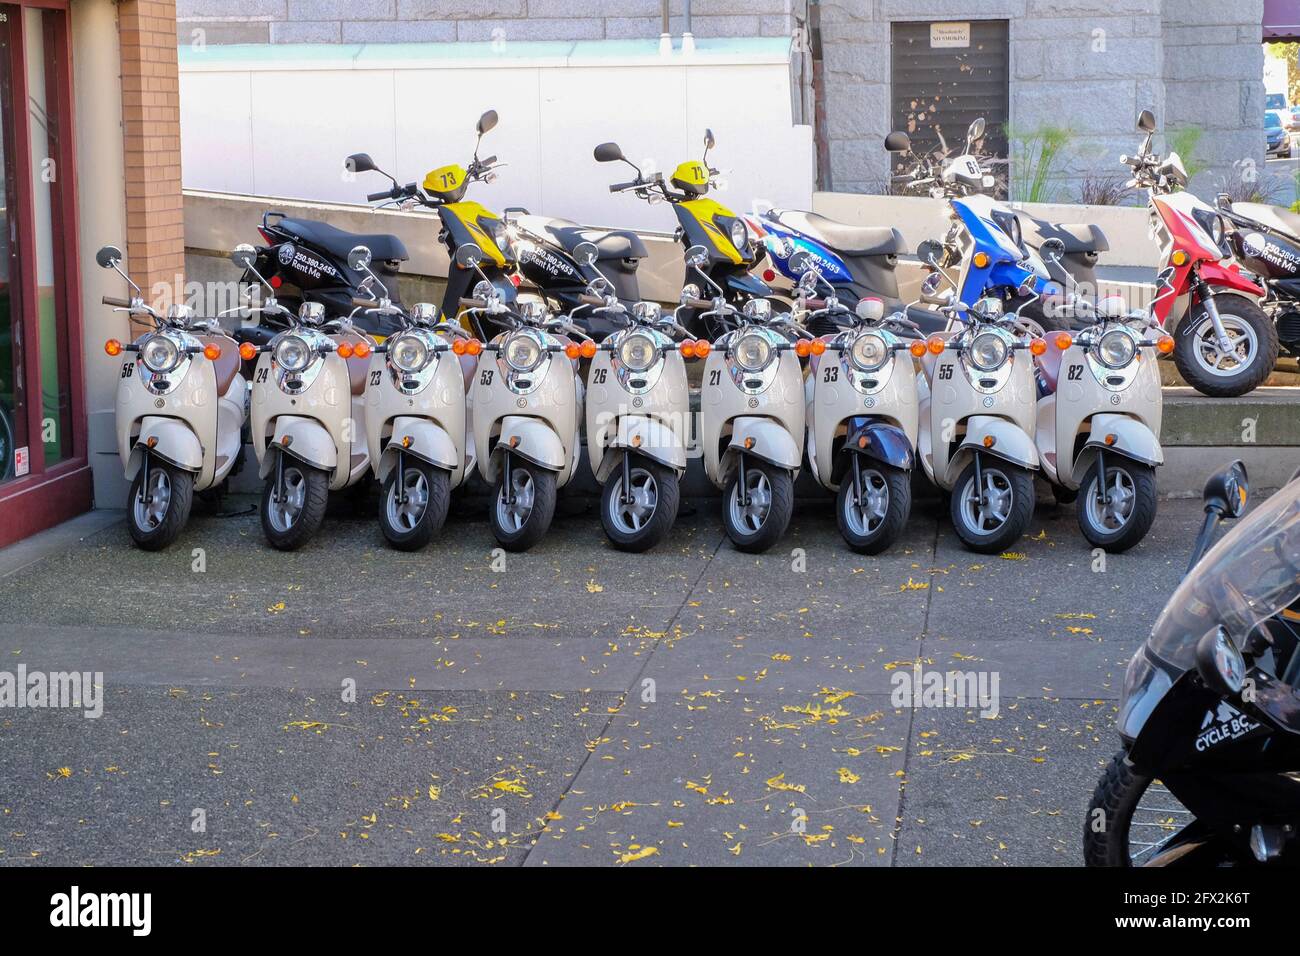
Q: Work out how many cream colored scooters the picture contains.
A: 9